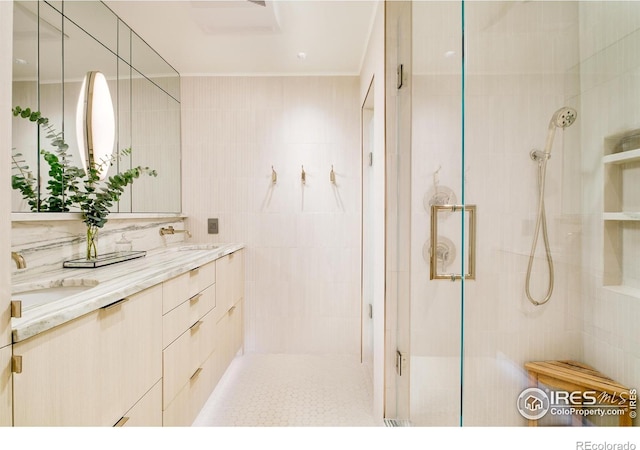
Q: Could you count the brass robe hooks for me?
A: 3